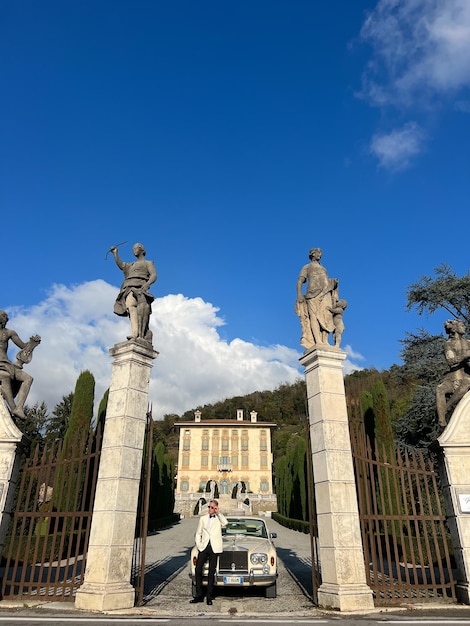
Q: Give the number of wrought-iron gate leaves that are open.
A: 2